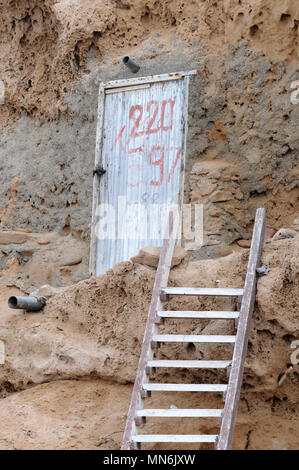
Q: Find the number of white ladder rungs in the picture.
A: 7